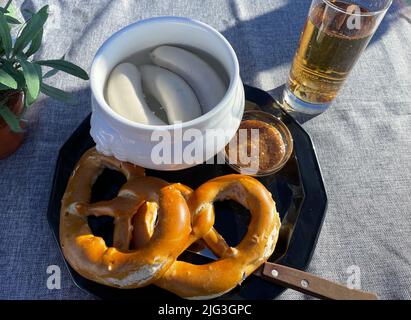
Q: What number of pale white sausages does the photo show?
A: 3